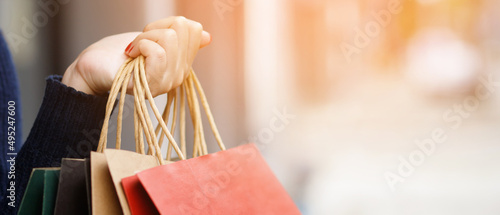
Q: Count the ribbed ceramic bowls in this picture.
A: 0